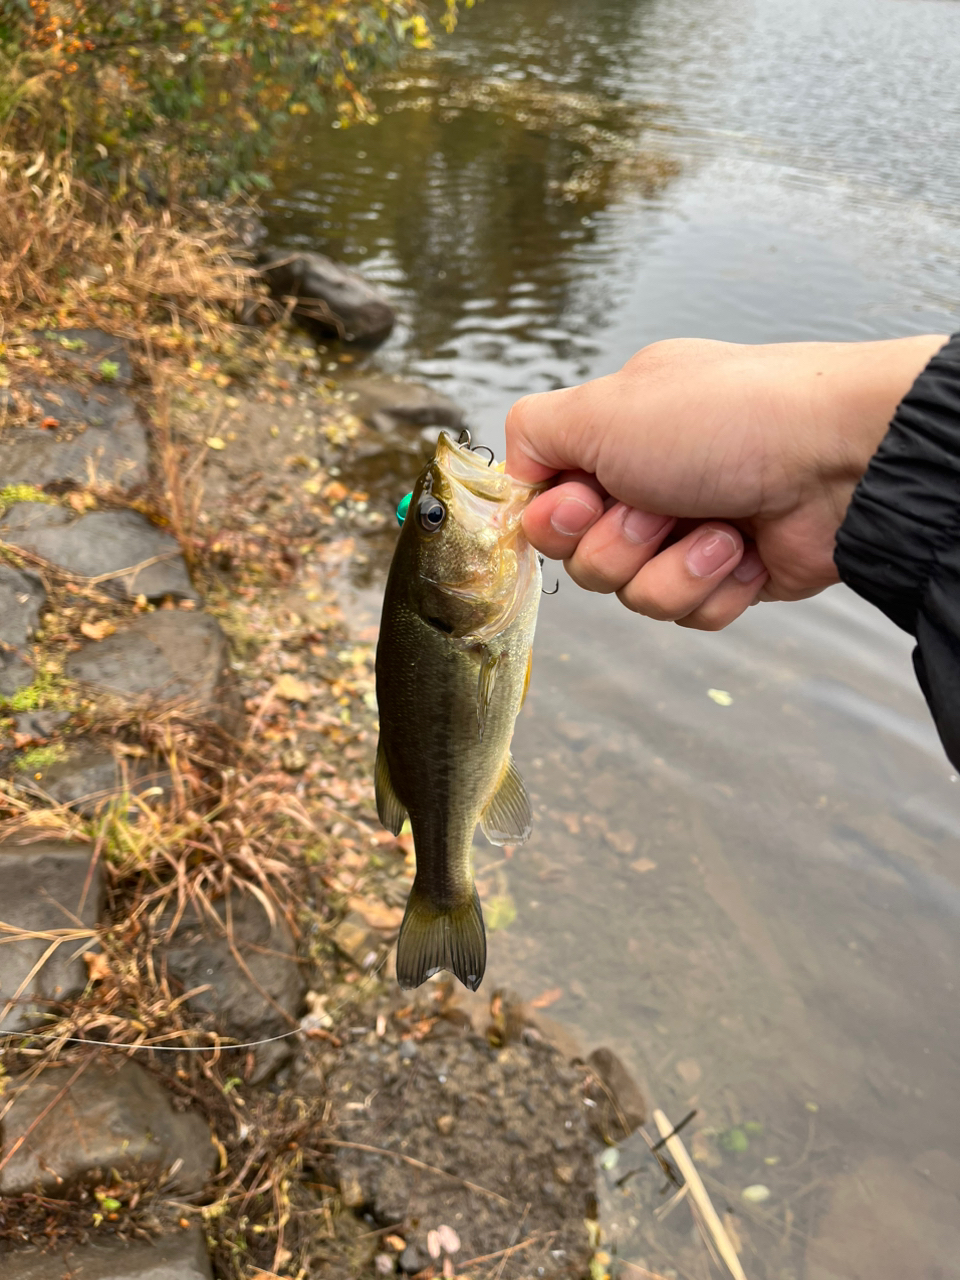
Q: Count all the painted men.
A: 0